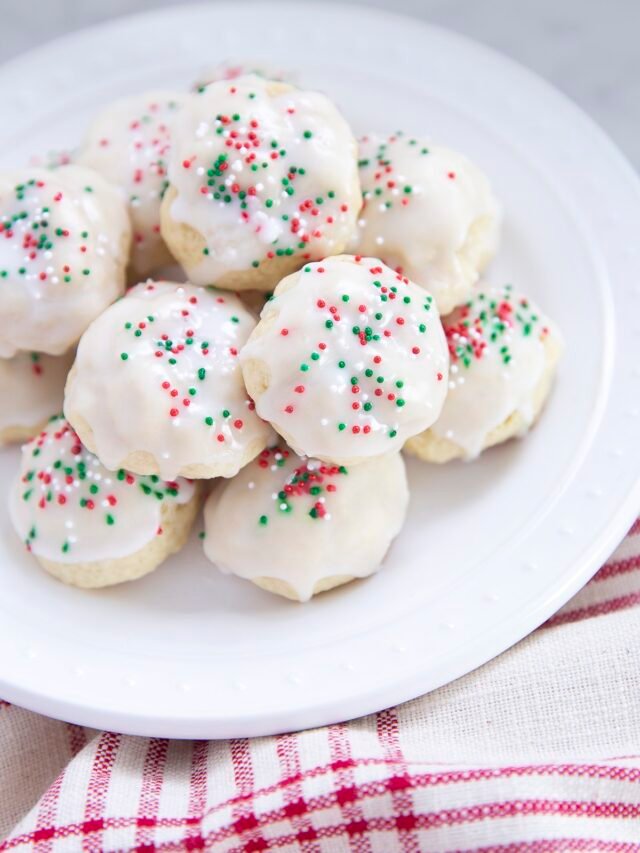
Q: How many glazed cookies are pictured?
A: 12